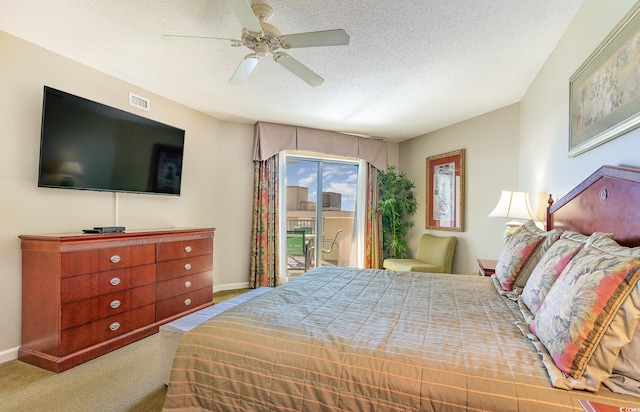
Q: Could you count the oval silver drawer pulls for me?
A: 8